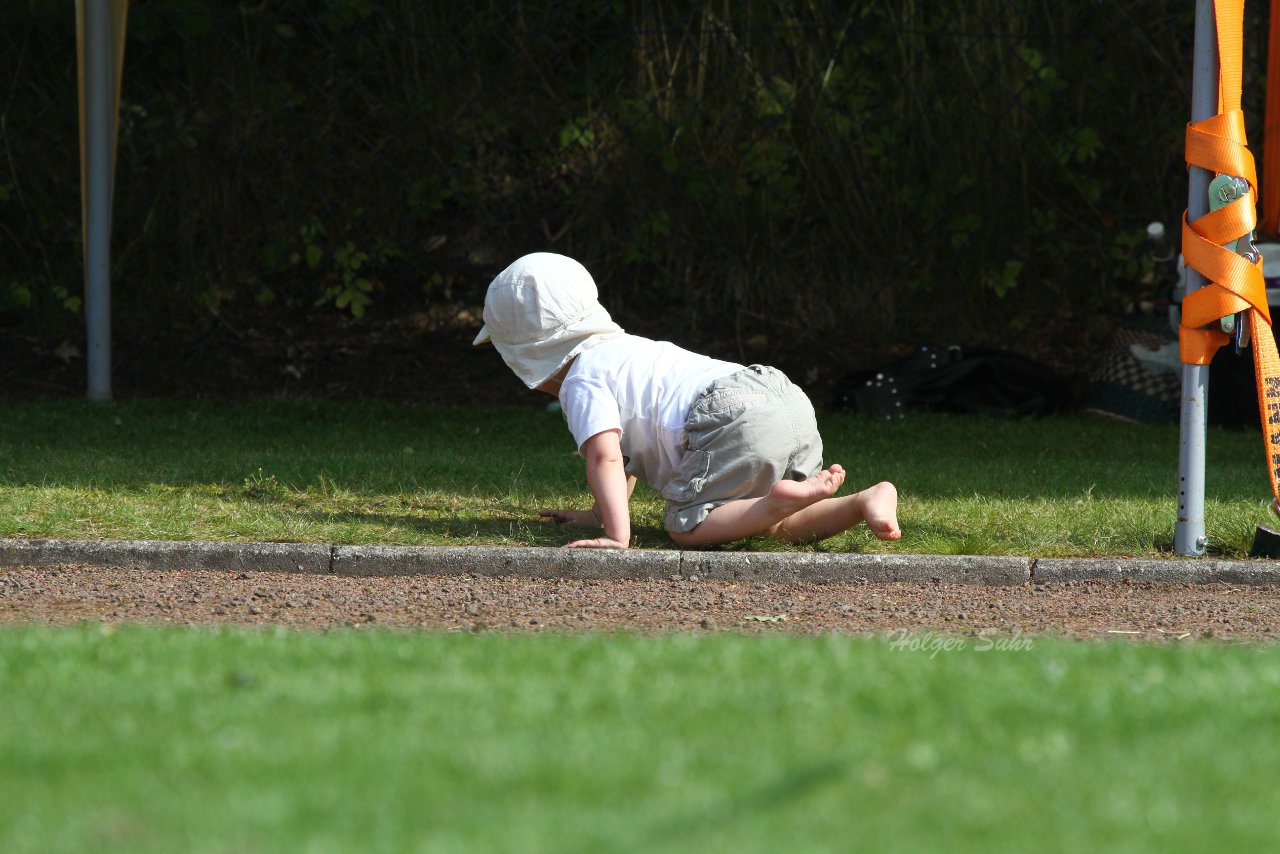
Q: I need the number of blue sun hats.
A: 0